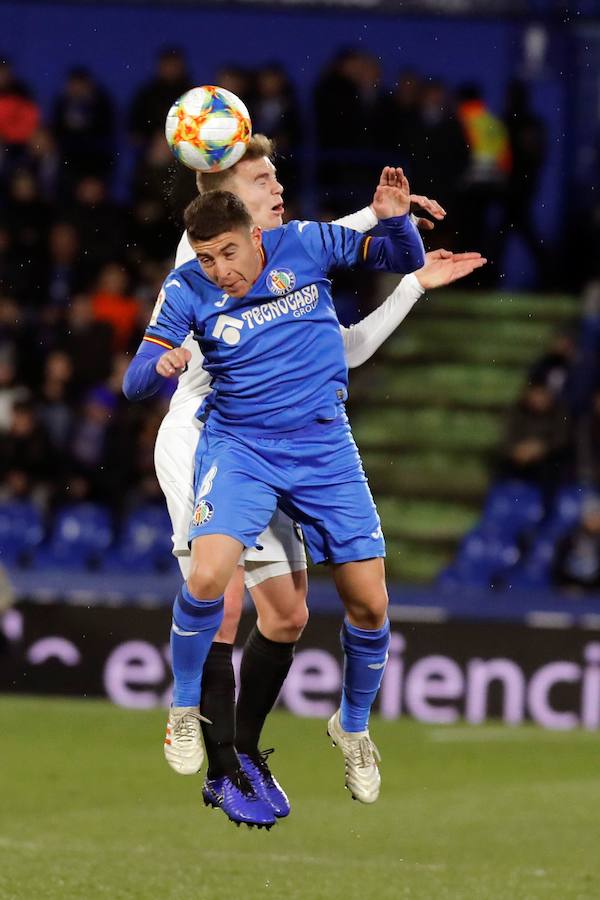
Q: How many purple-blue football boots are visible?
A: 2